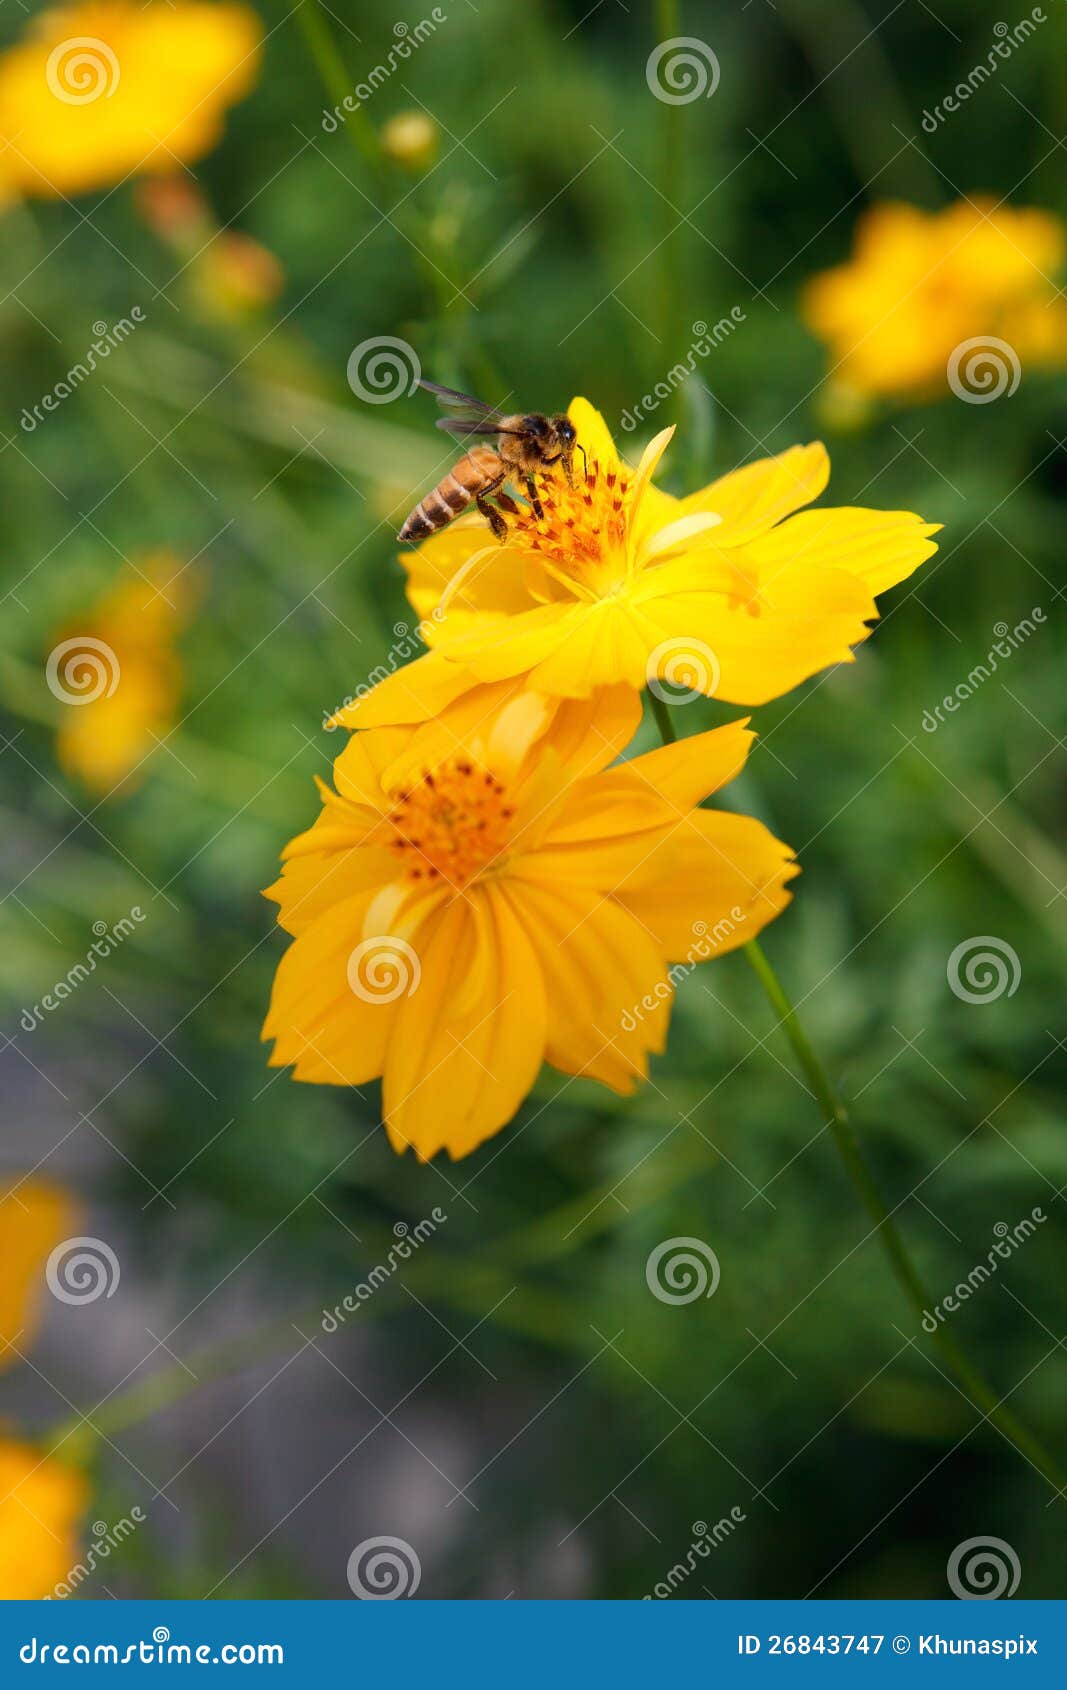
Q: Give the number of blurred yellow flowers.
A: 5